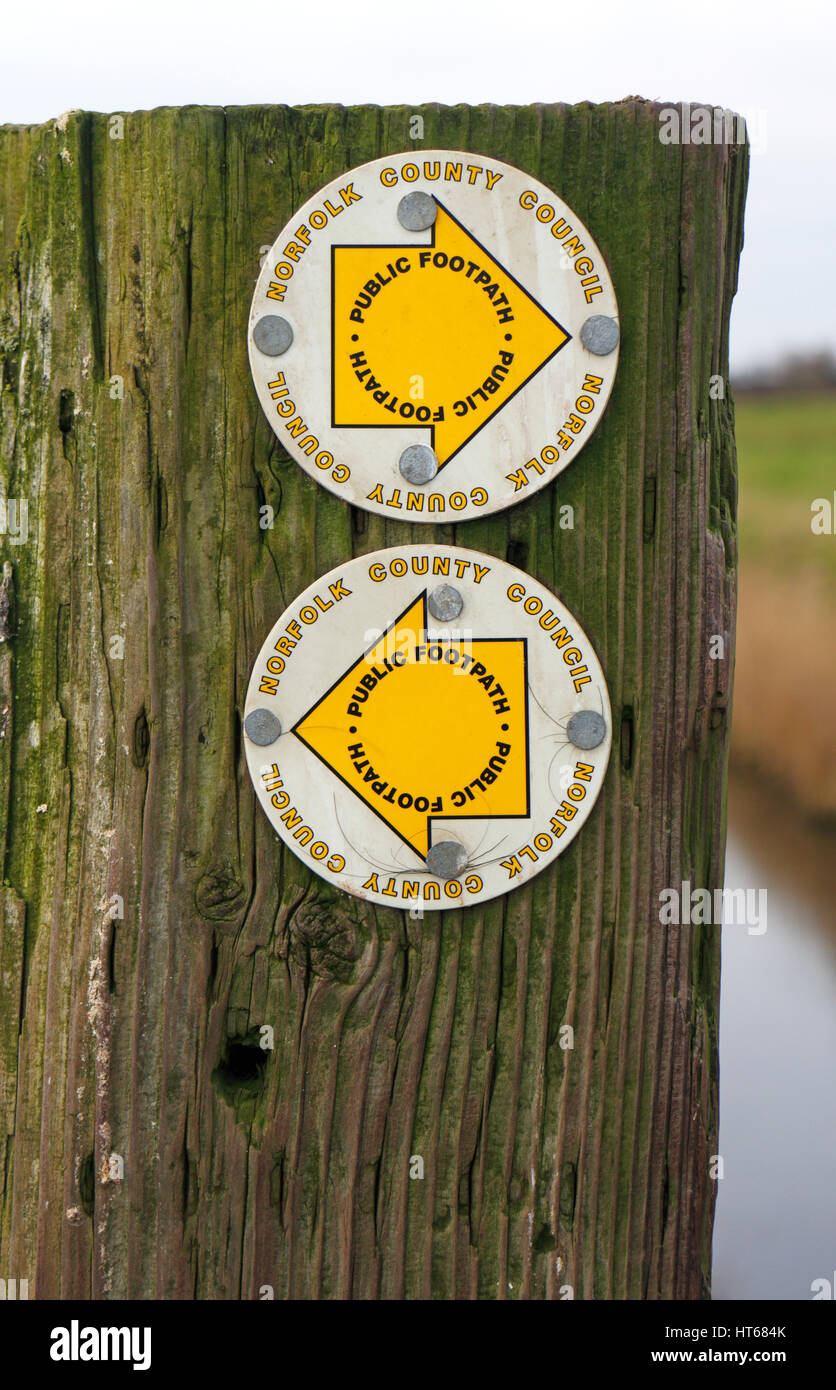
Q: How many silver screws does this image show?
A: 8